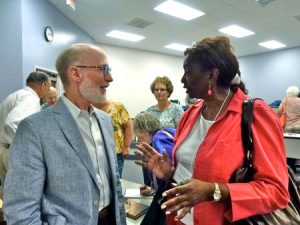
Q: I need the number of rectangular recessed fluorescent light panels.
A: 5